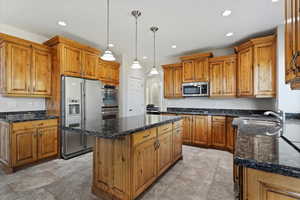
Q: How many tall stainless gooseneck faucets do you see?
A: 1